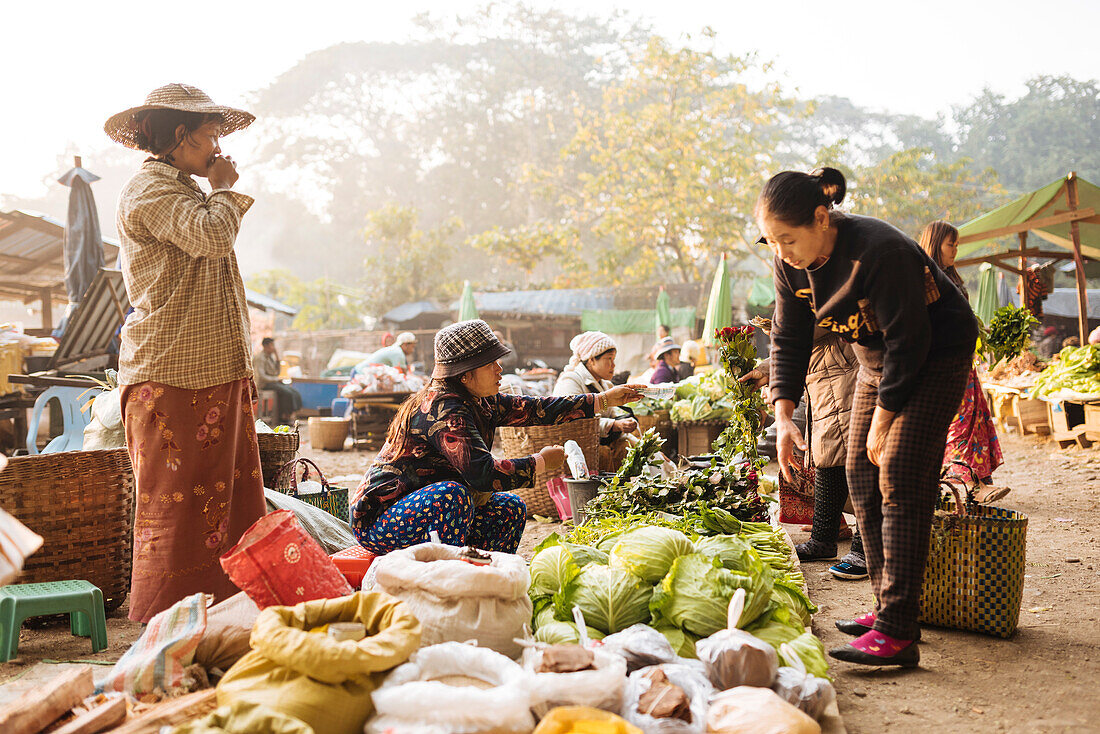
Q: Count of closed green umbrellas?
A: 4